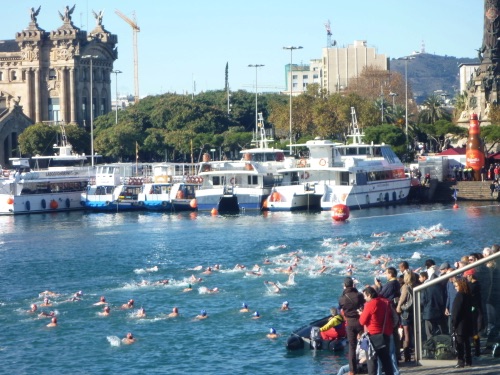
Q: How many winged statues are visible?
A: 3